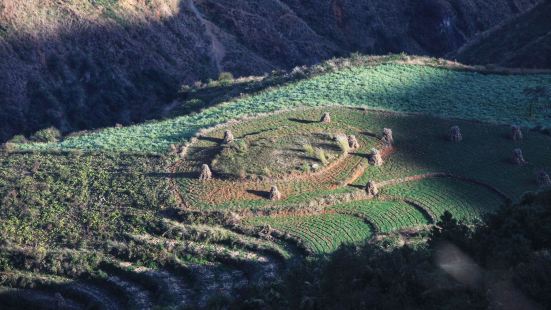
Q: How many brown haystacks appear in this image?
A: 12